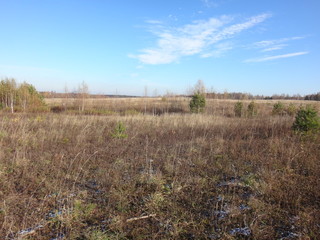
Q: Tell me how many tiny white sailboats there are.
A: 0